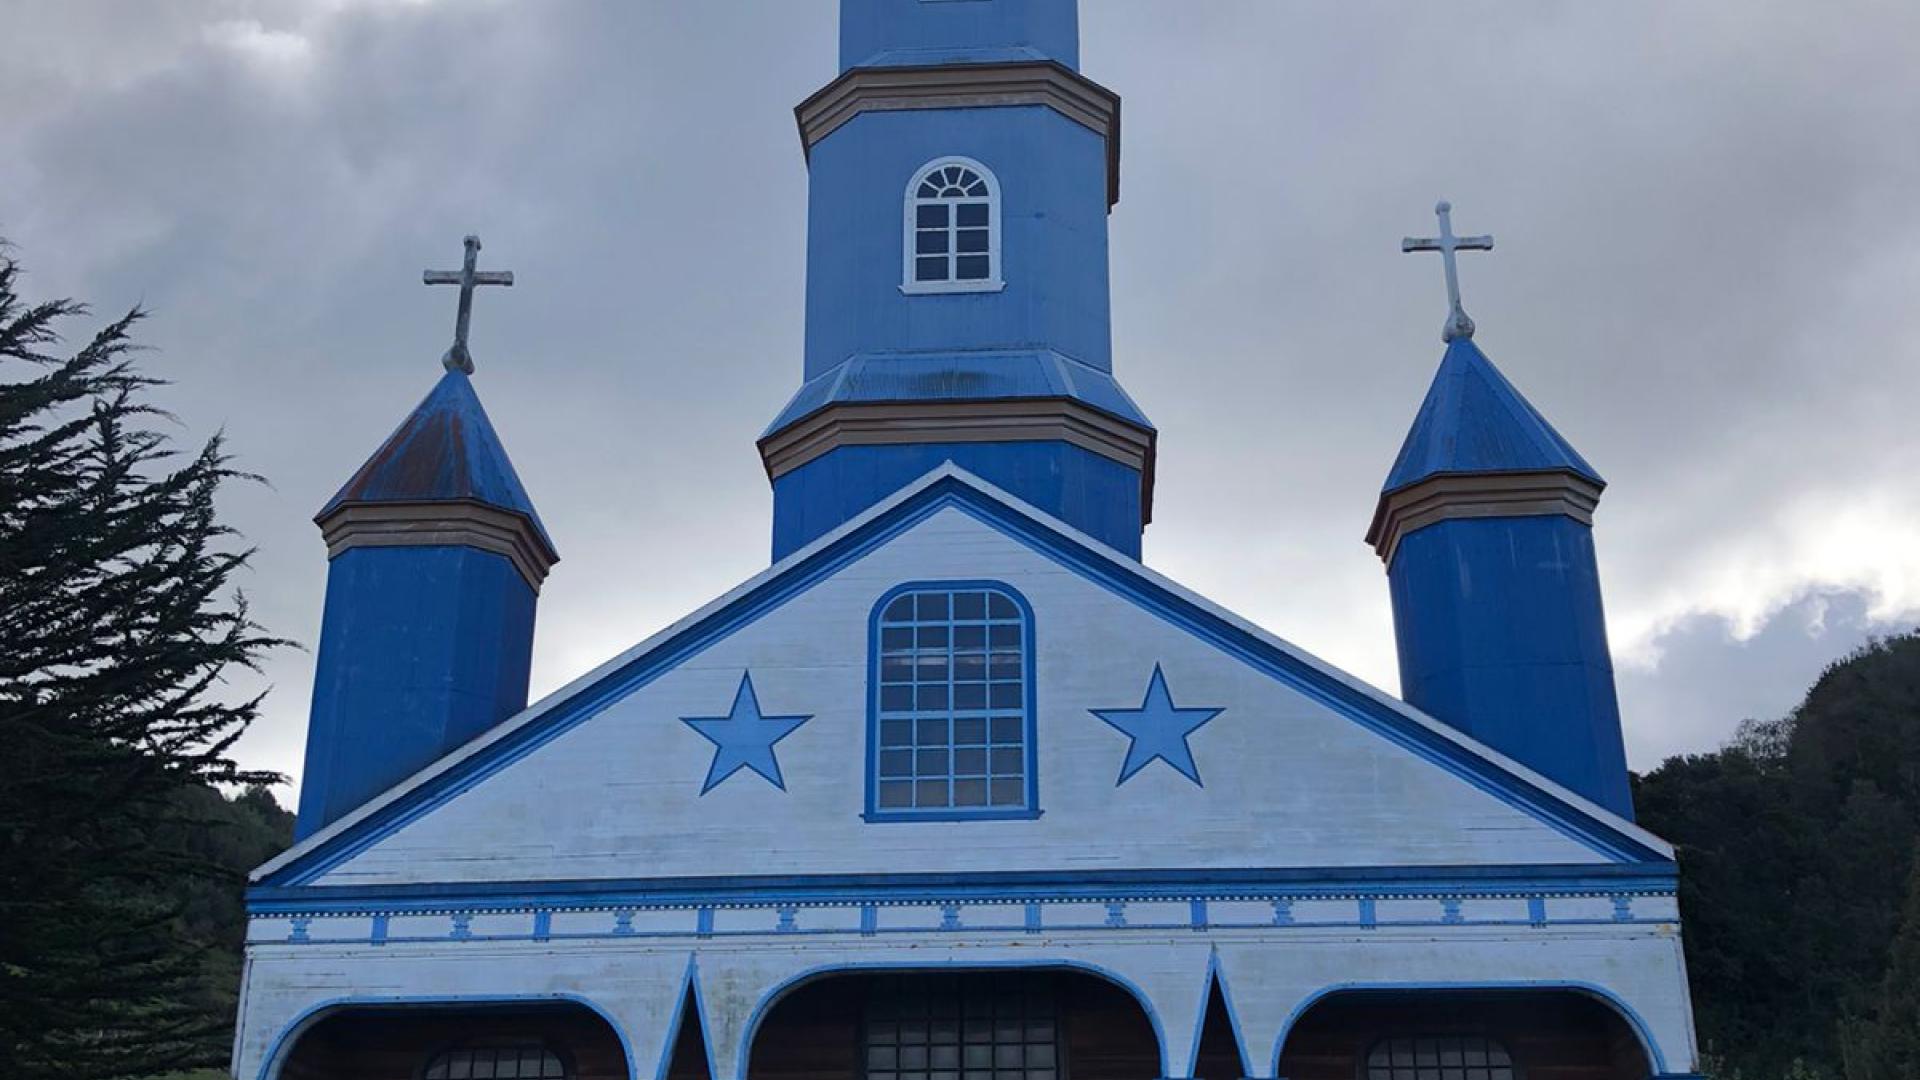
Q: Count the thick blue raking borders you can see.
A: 2